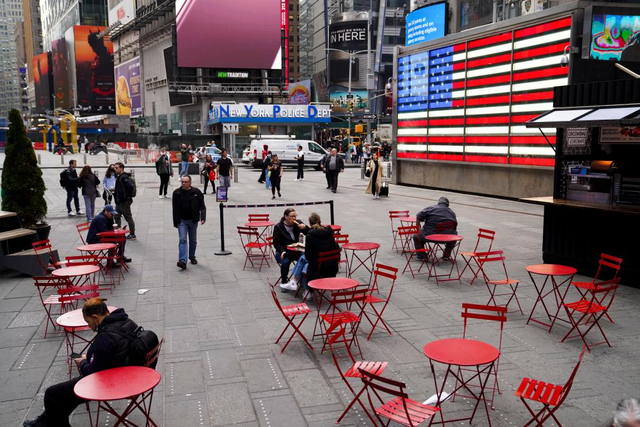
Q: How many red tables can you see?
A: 14